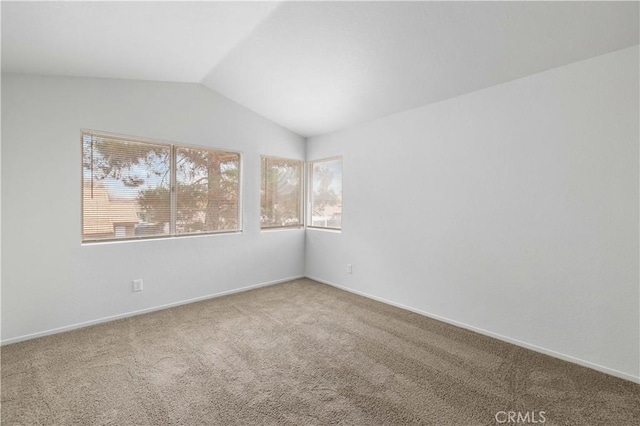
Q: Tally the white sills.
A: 3